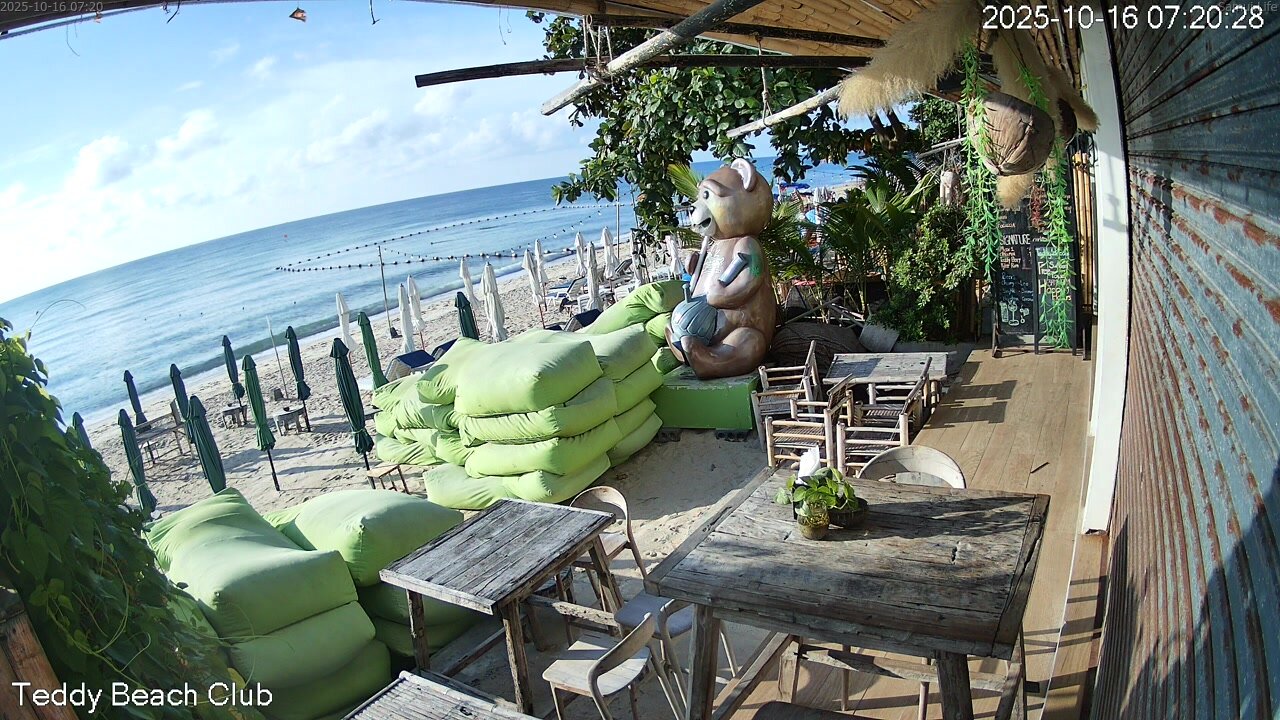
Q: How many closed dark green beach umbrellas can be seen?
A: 11